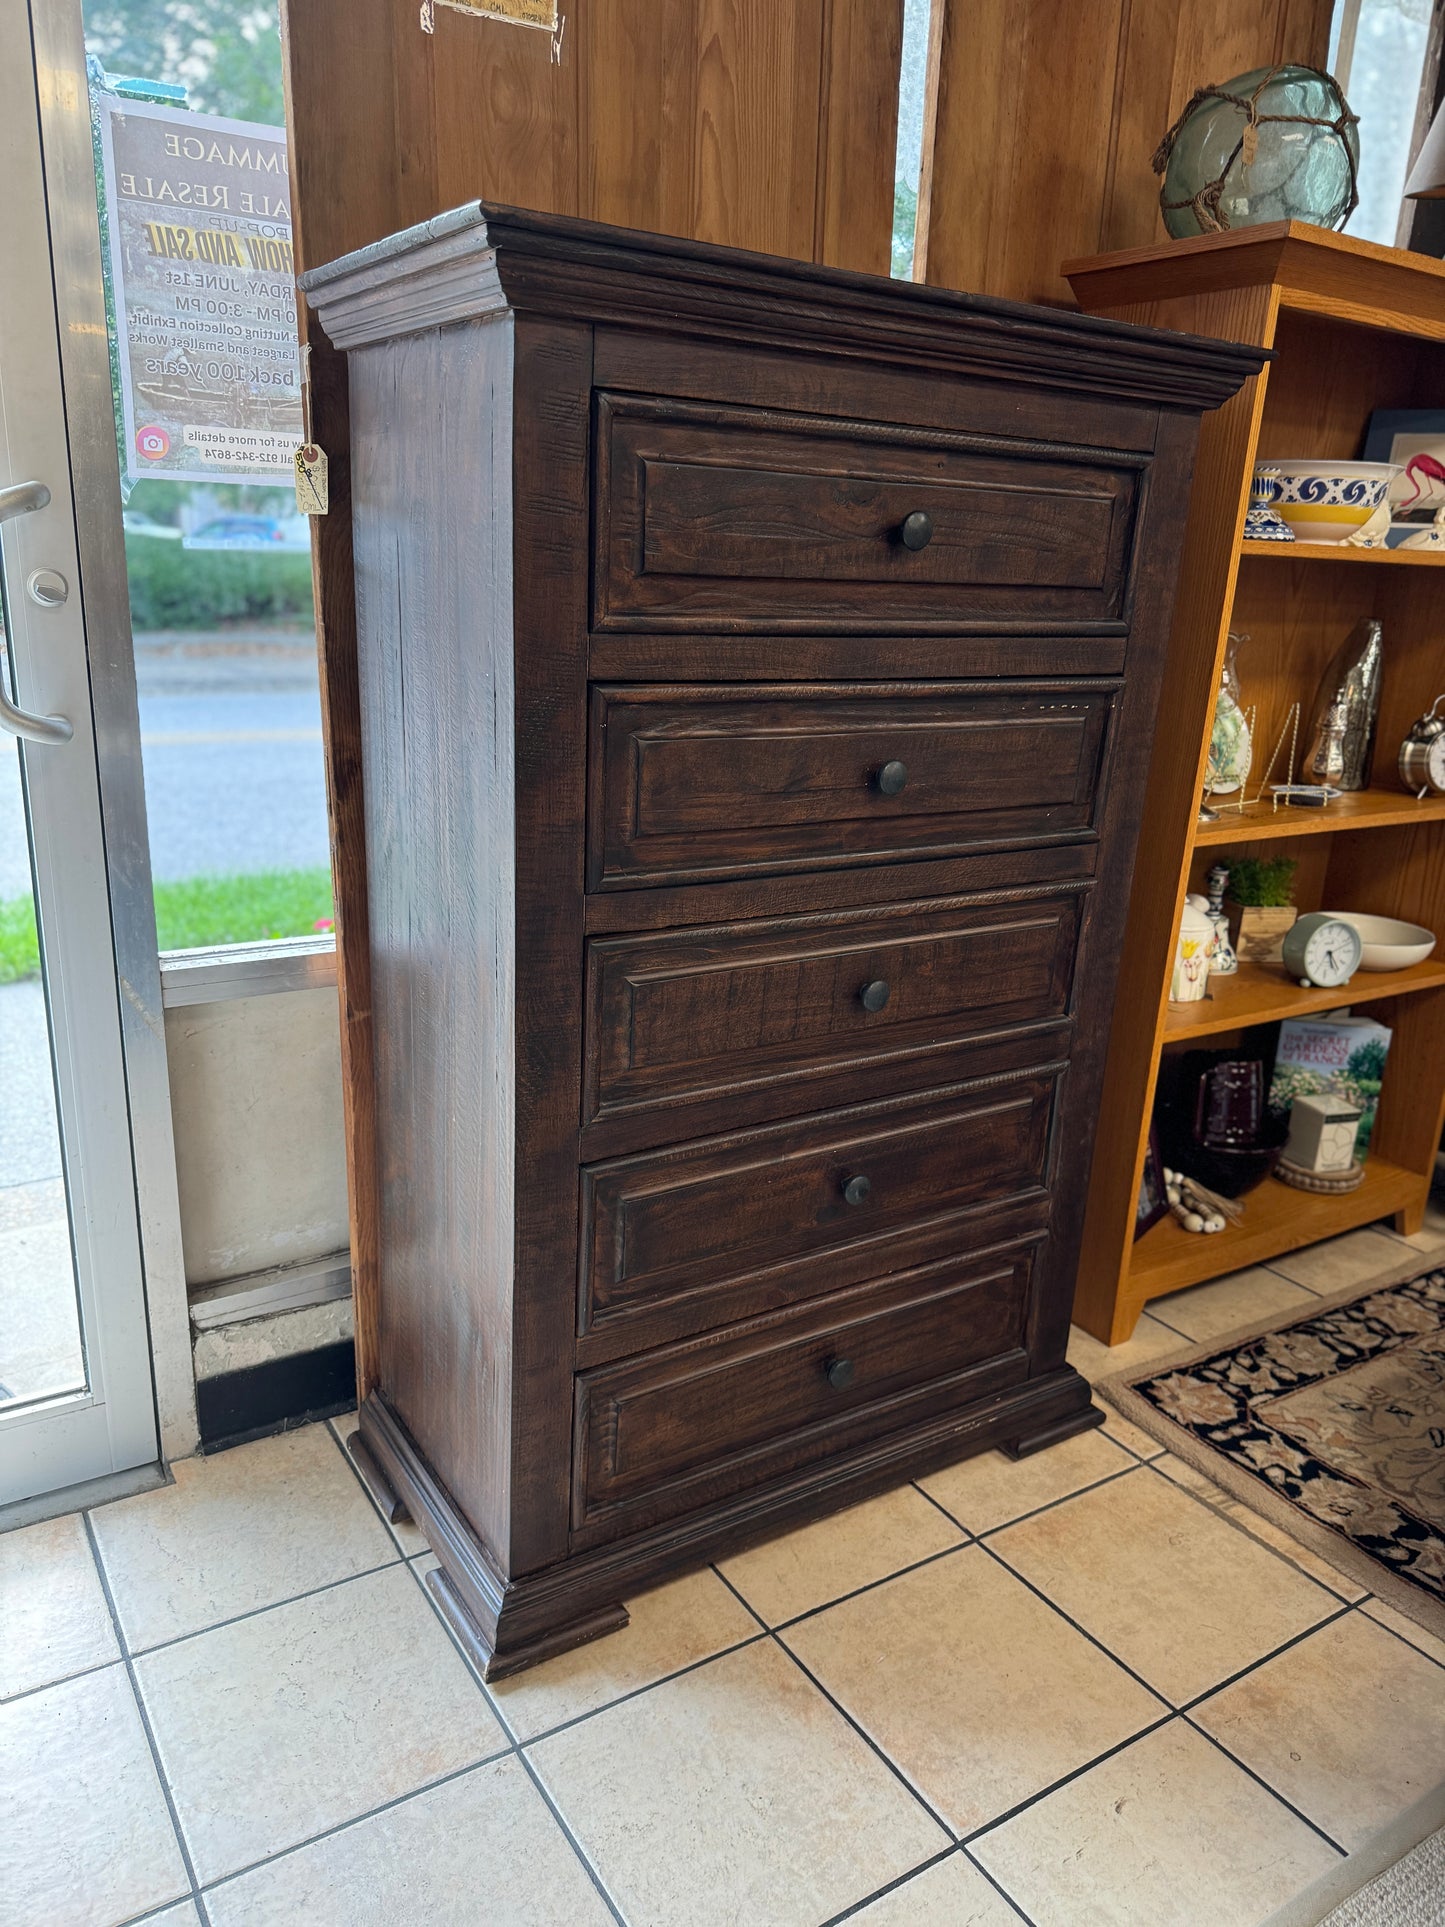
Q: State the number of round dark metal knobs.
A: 5